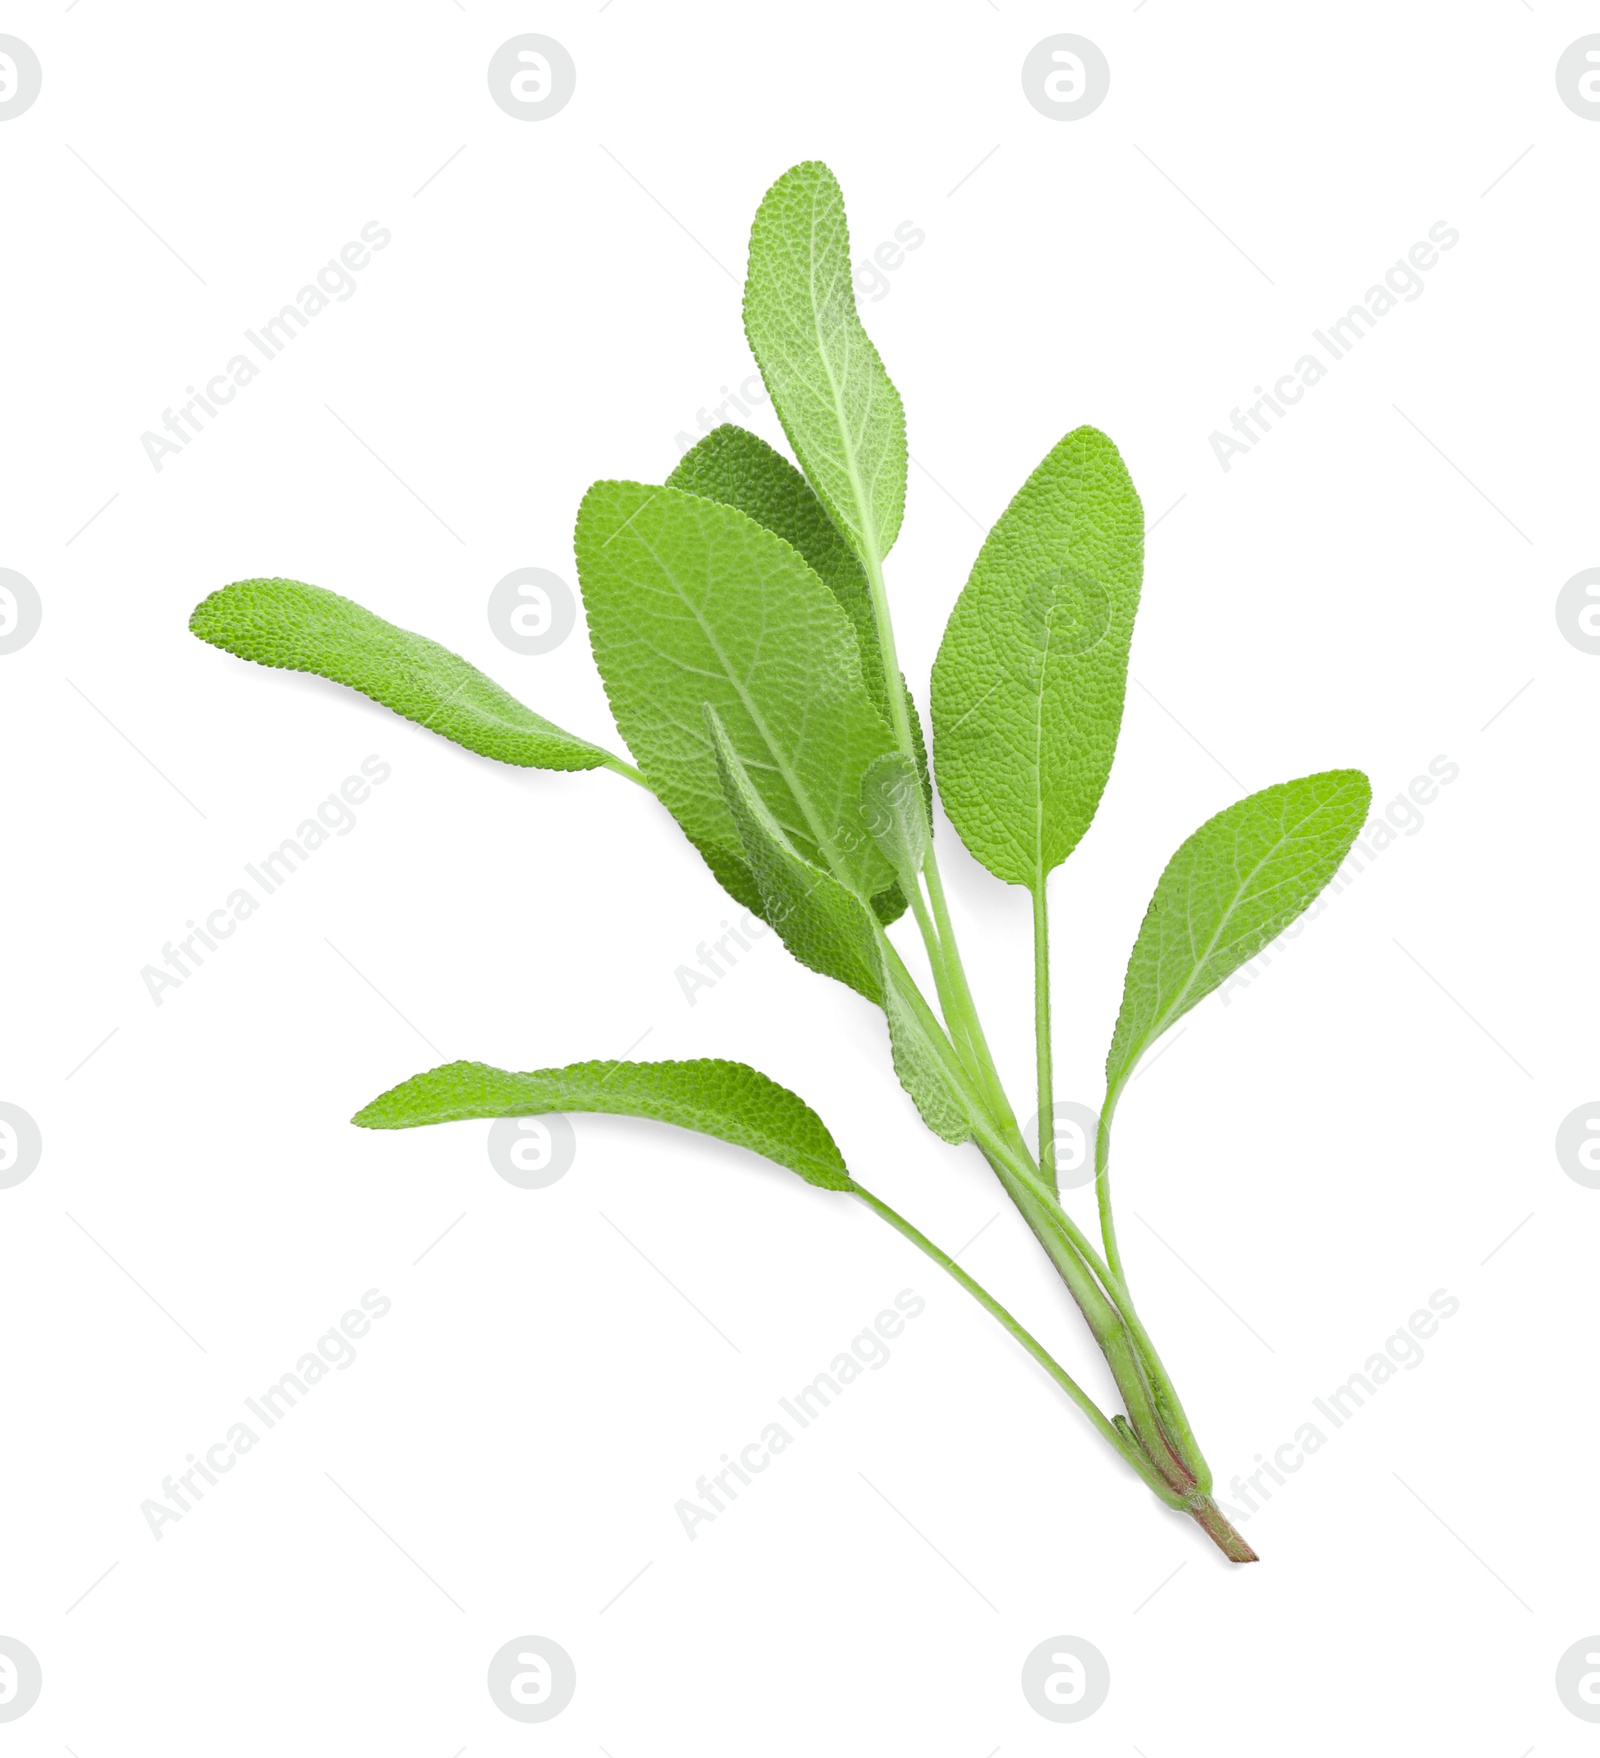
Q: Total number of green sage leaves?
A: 9